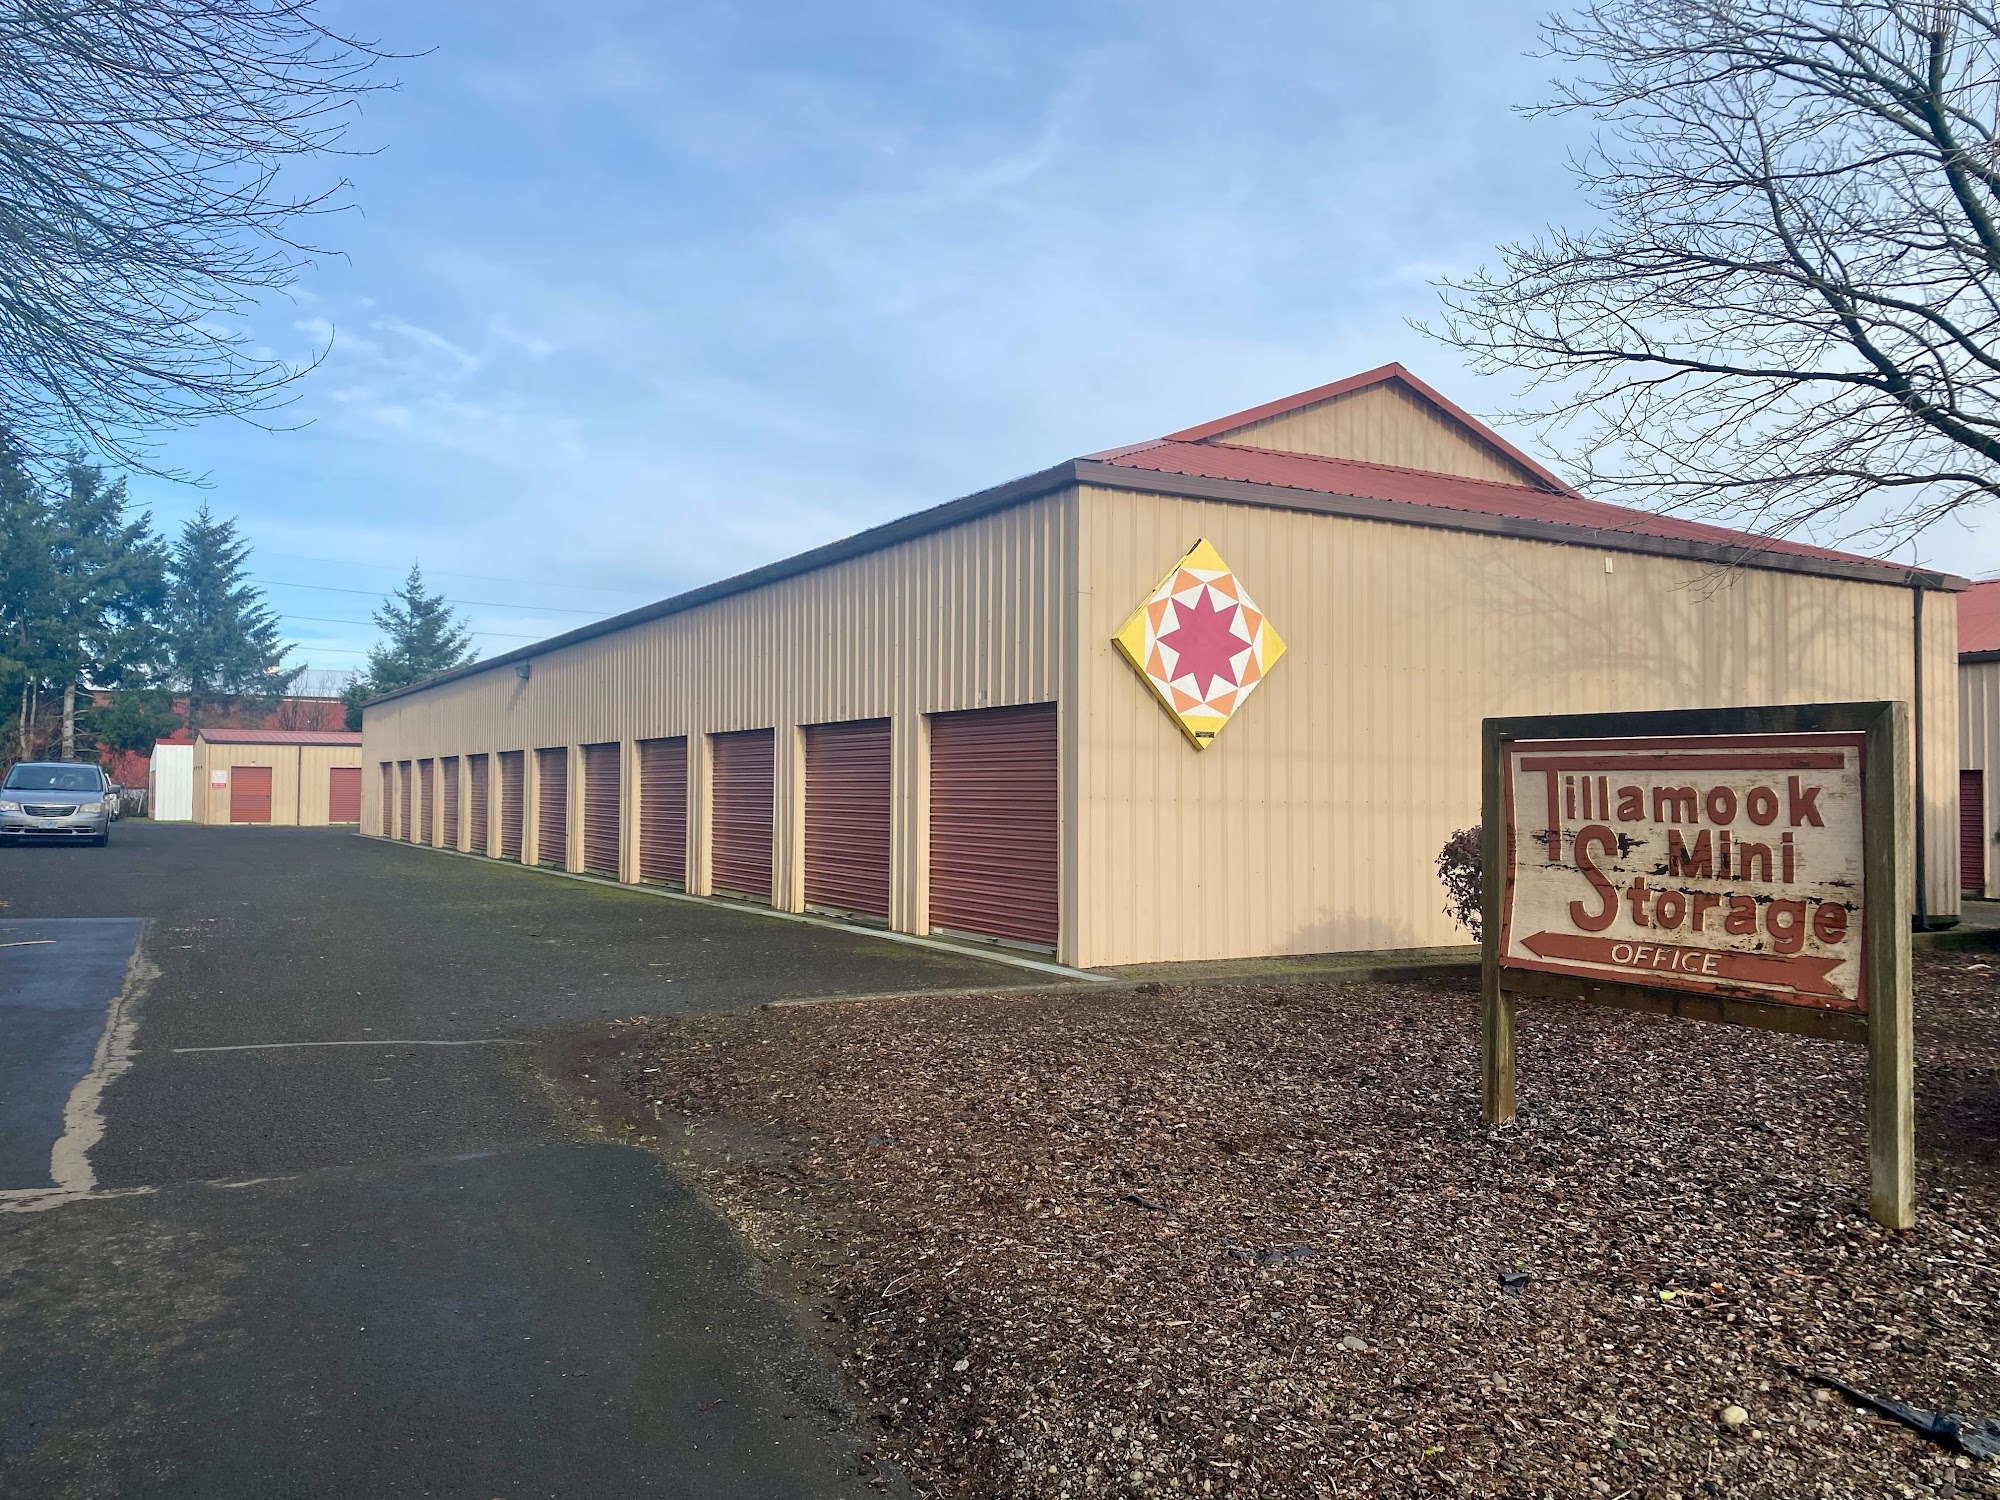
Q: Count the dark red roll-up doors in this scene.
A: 15